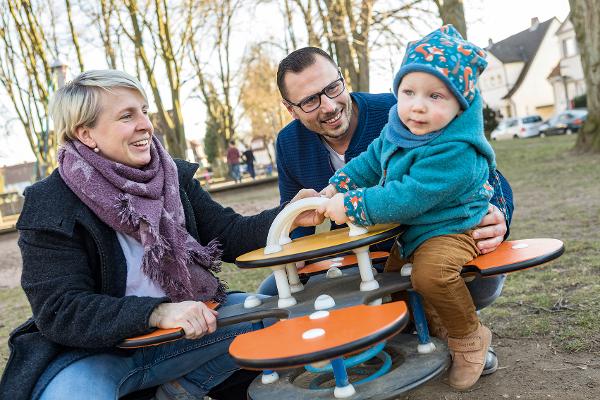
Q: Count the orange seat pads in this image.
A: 4